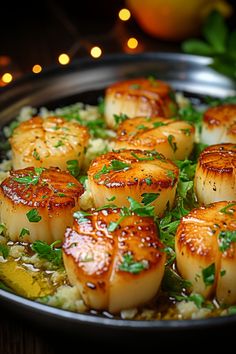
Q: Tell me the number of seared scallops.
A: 9